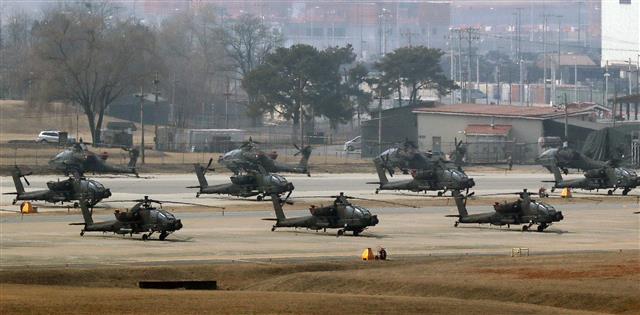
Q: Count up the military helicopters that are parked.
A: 11